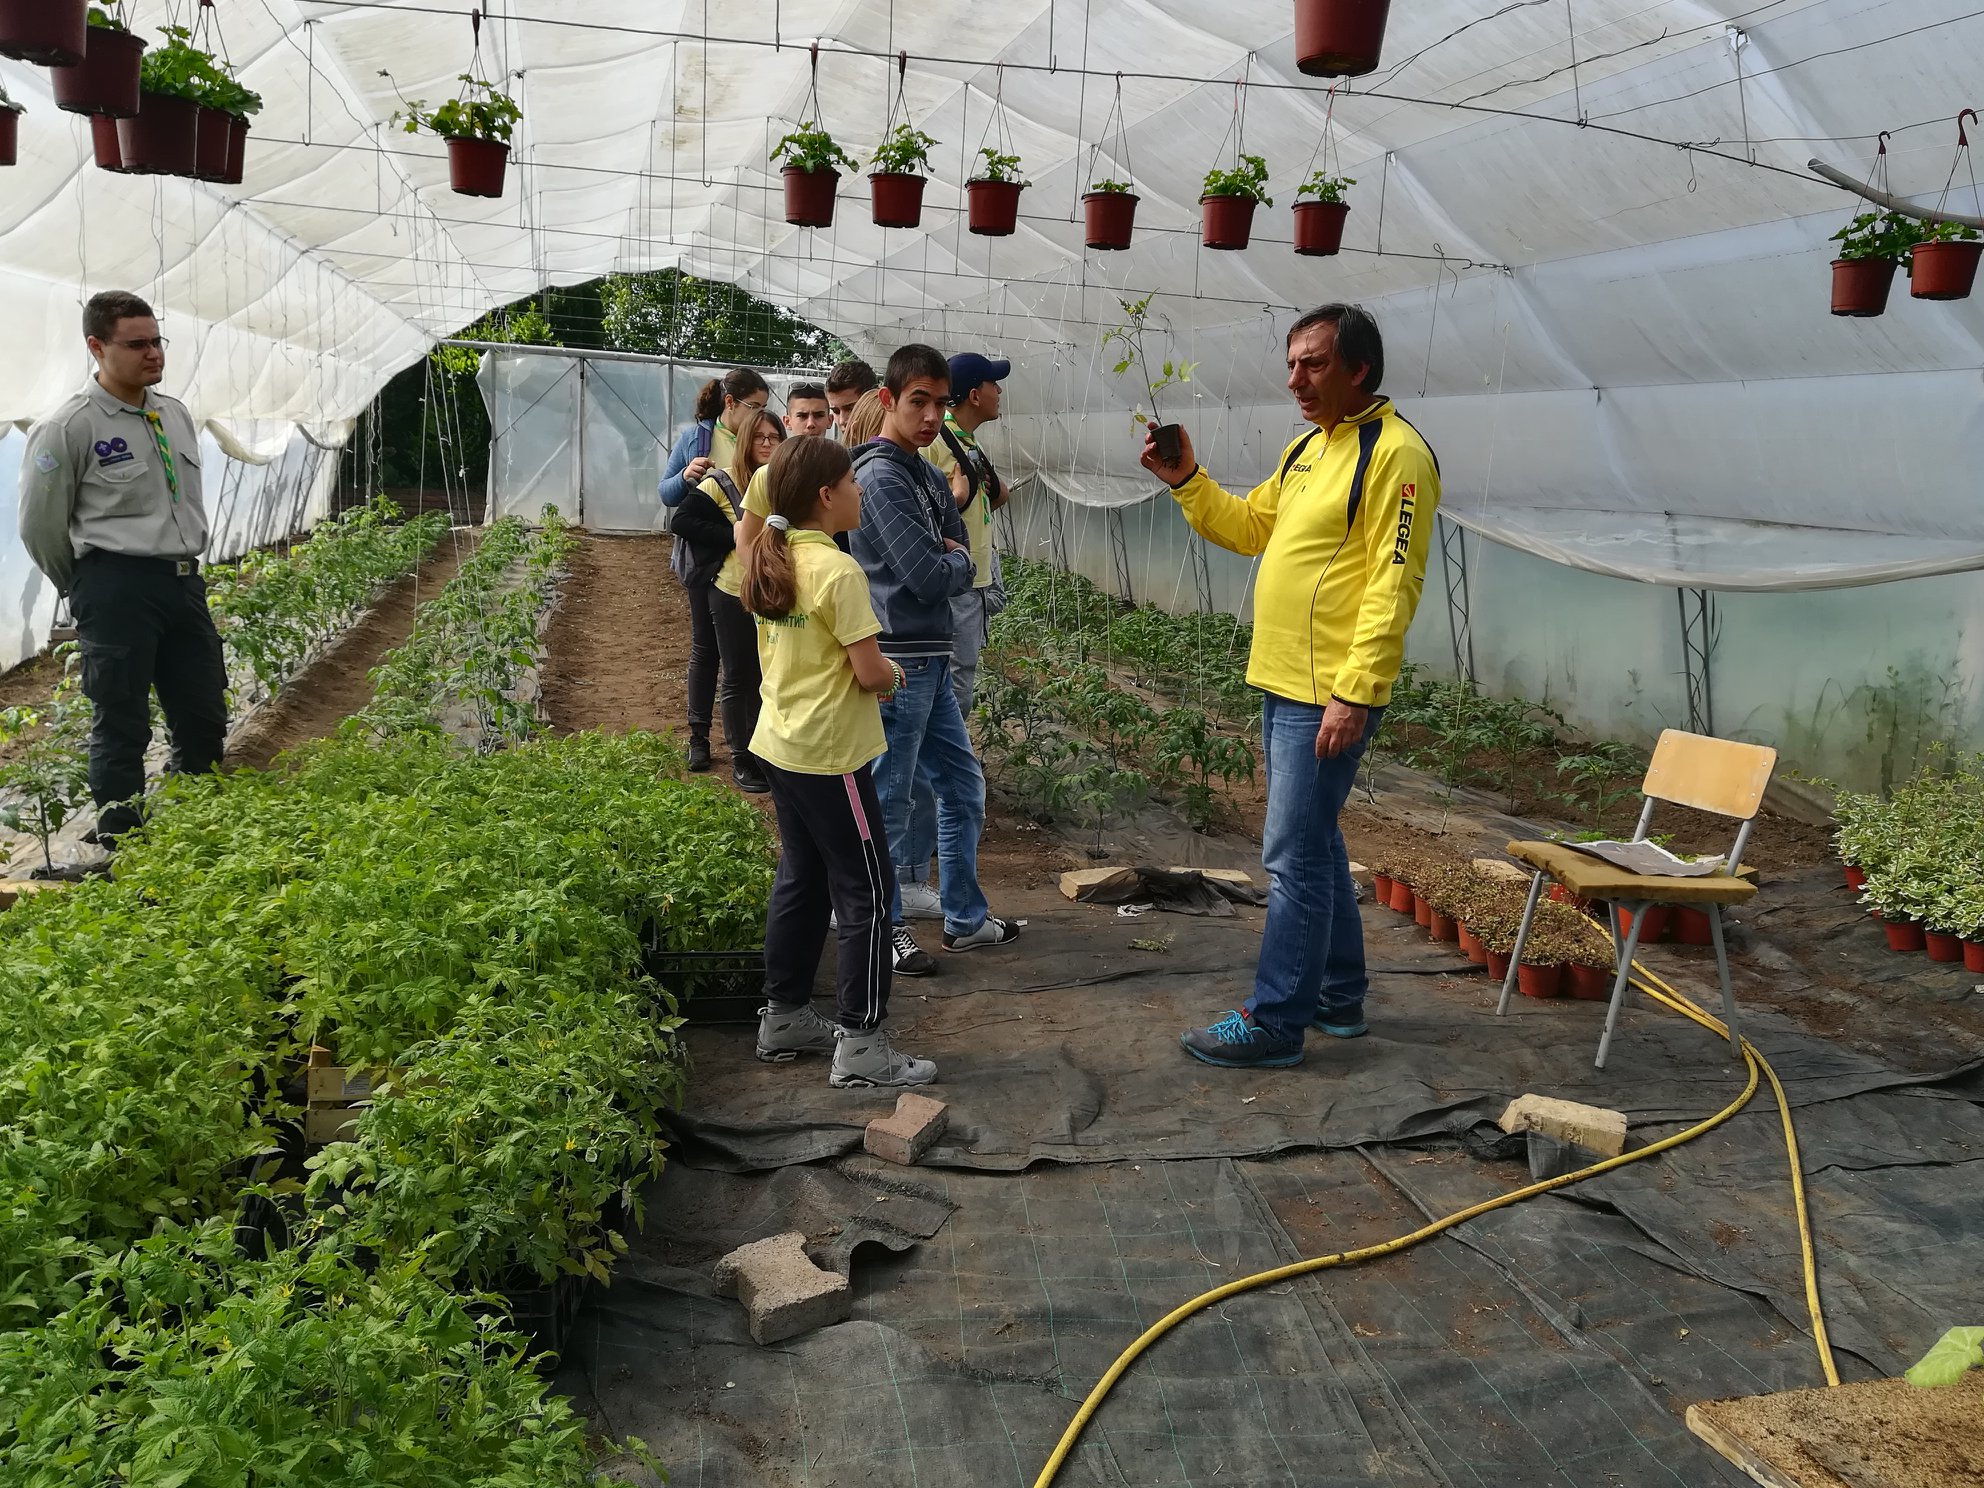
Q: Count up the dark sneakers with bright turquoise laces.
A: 2